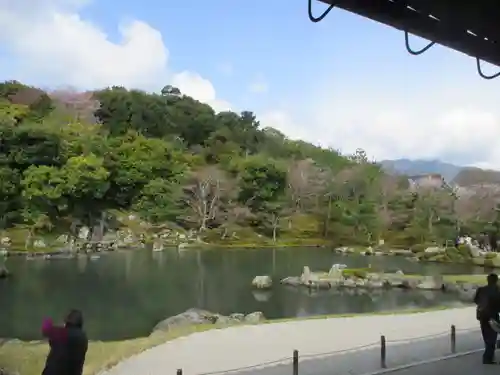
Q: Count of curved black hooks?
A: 3